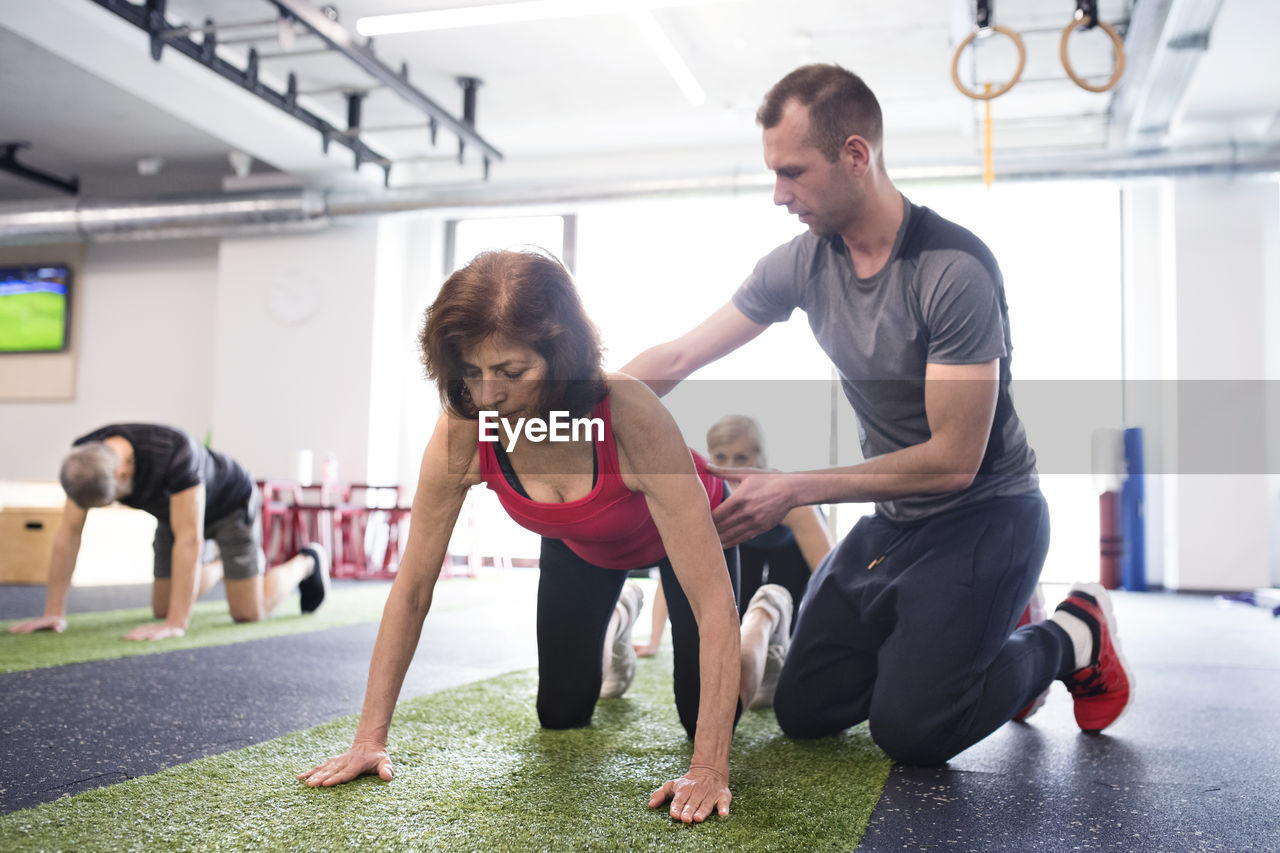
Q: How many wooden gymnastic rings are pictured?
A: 2